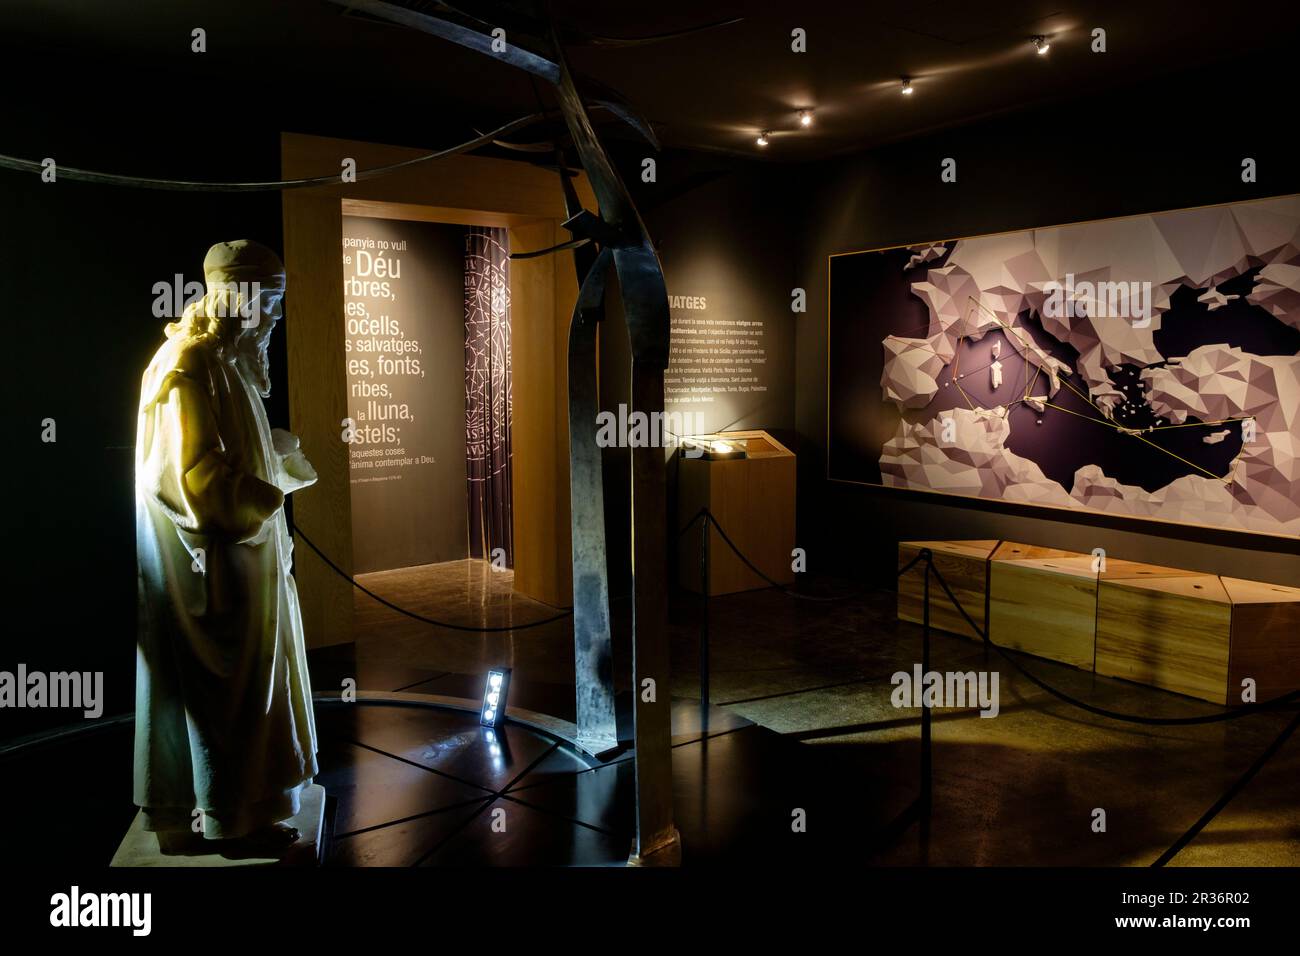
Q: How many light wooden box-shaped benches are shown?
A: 4